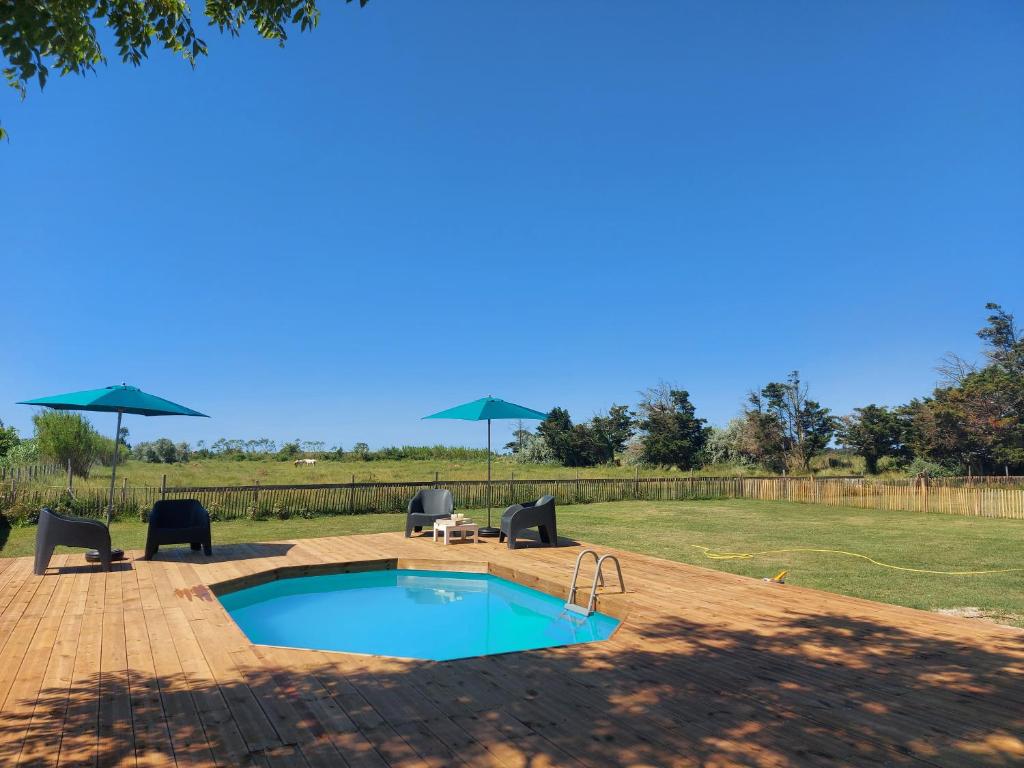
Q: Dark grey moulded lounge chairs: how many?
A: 4